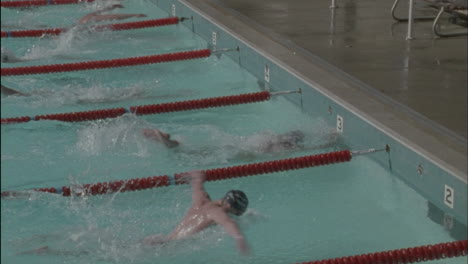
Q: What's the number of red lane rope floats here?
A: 6